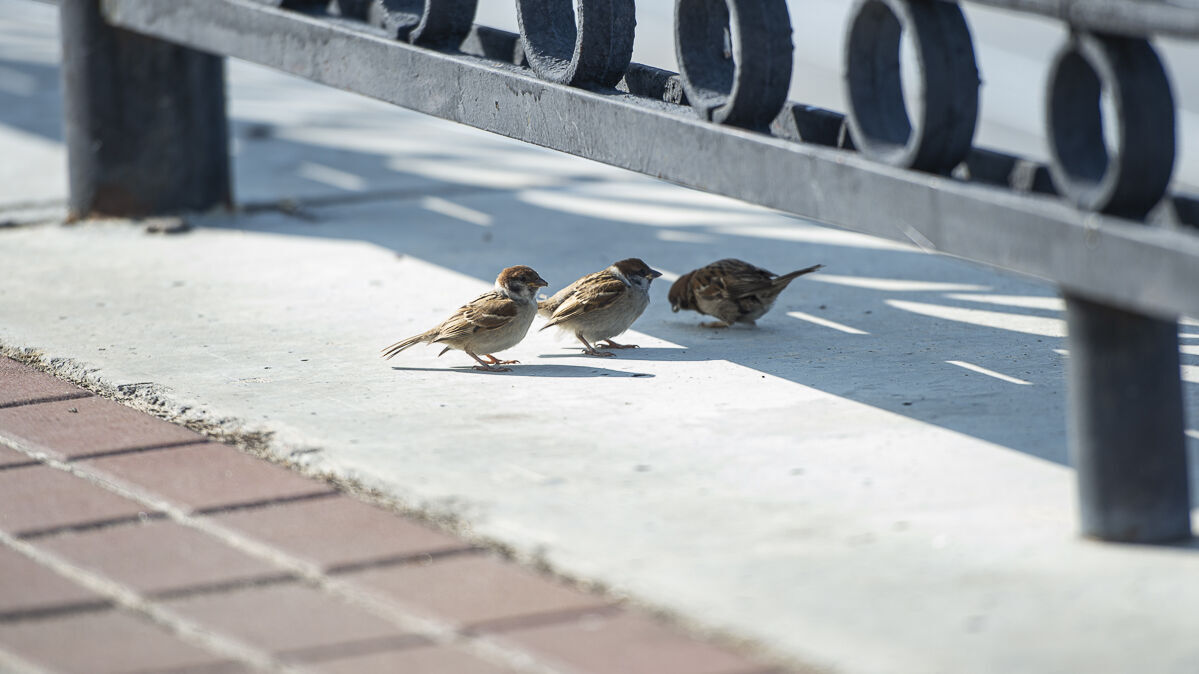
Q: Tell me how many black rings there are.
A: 5